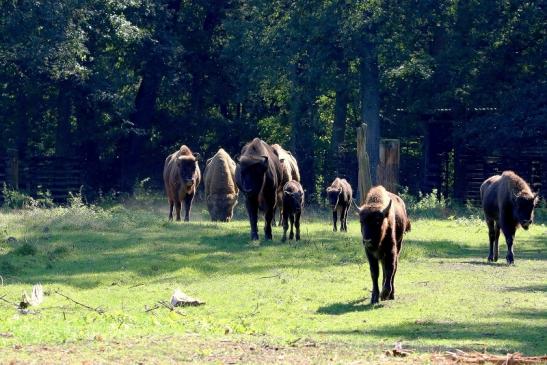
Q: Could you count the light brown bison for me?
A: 2